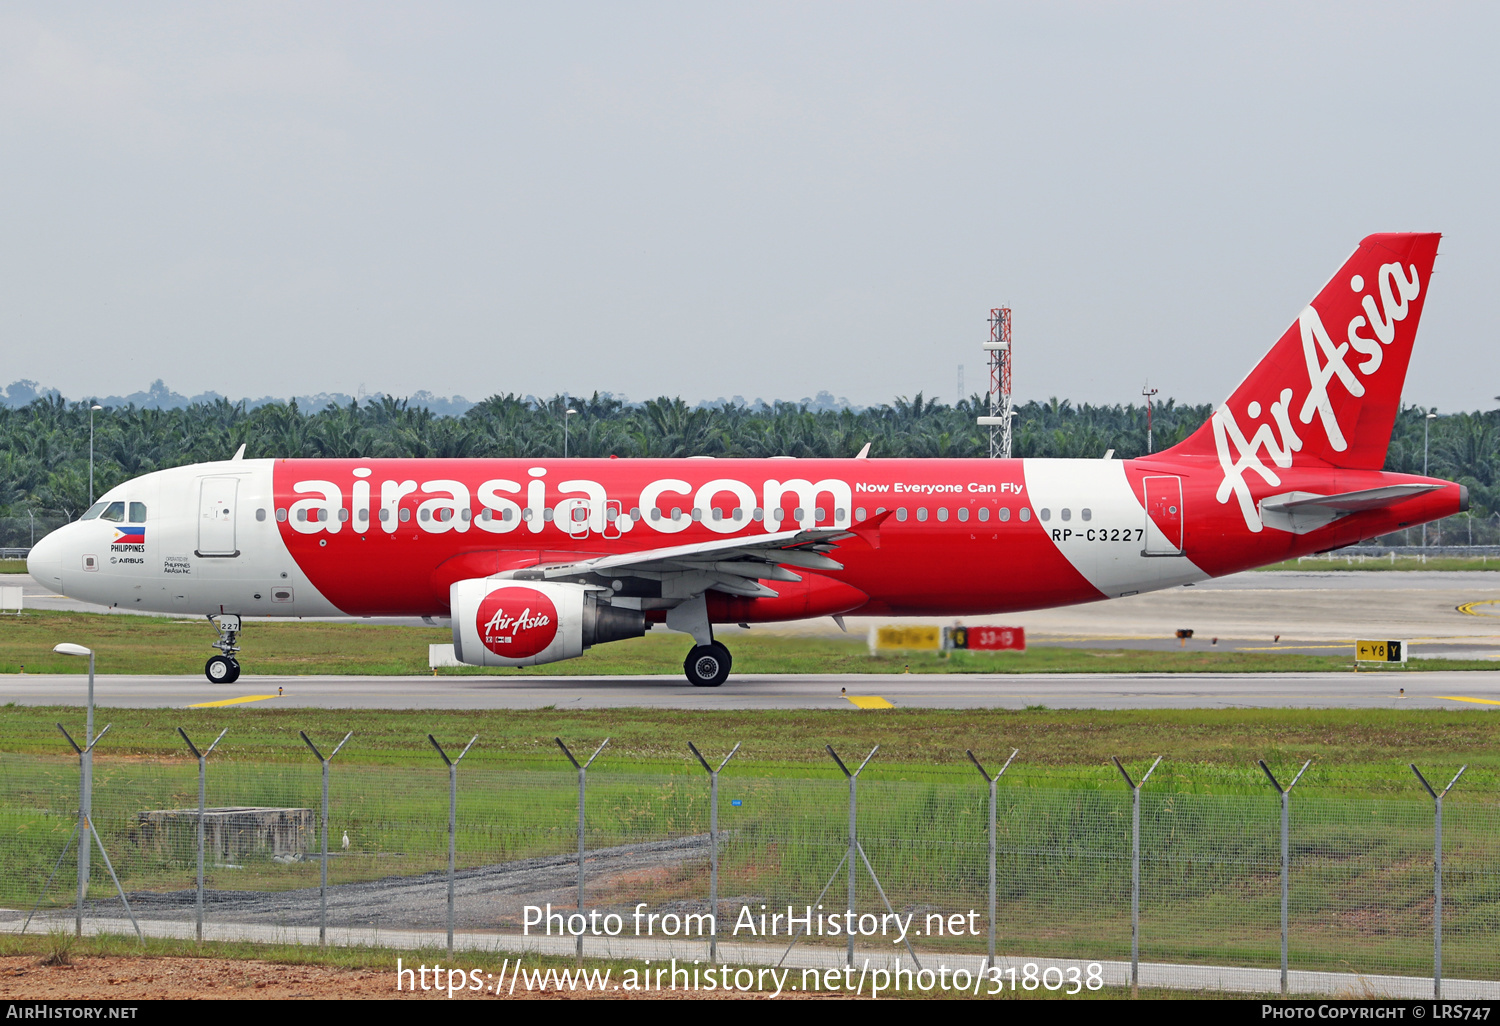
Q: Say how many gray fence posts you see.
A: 11